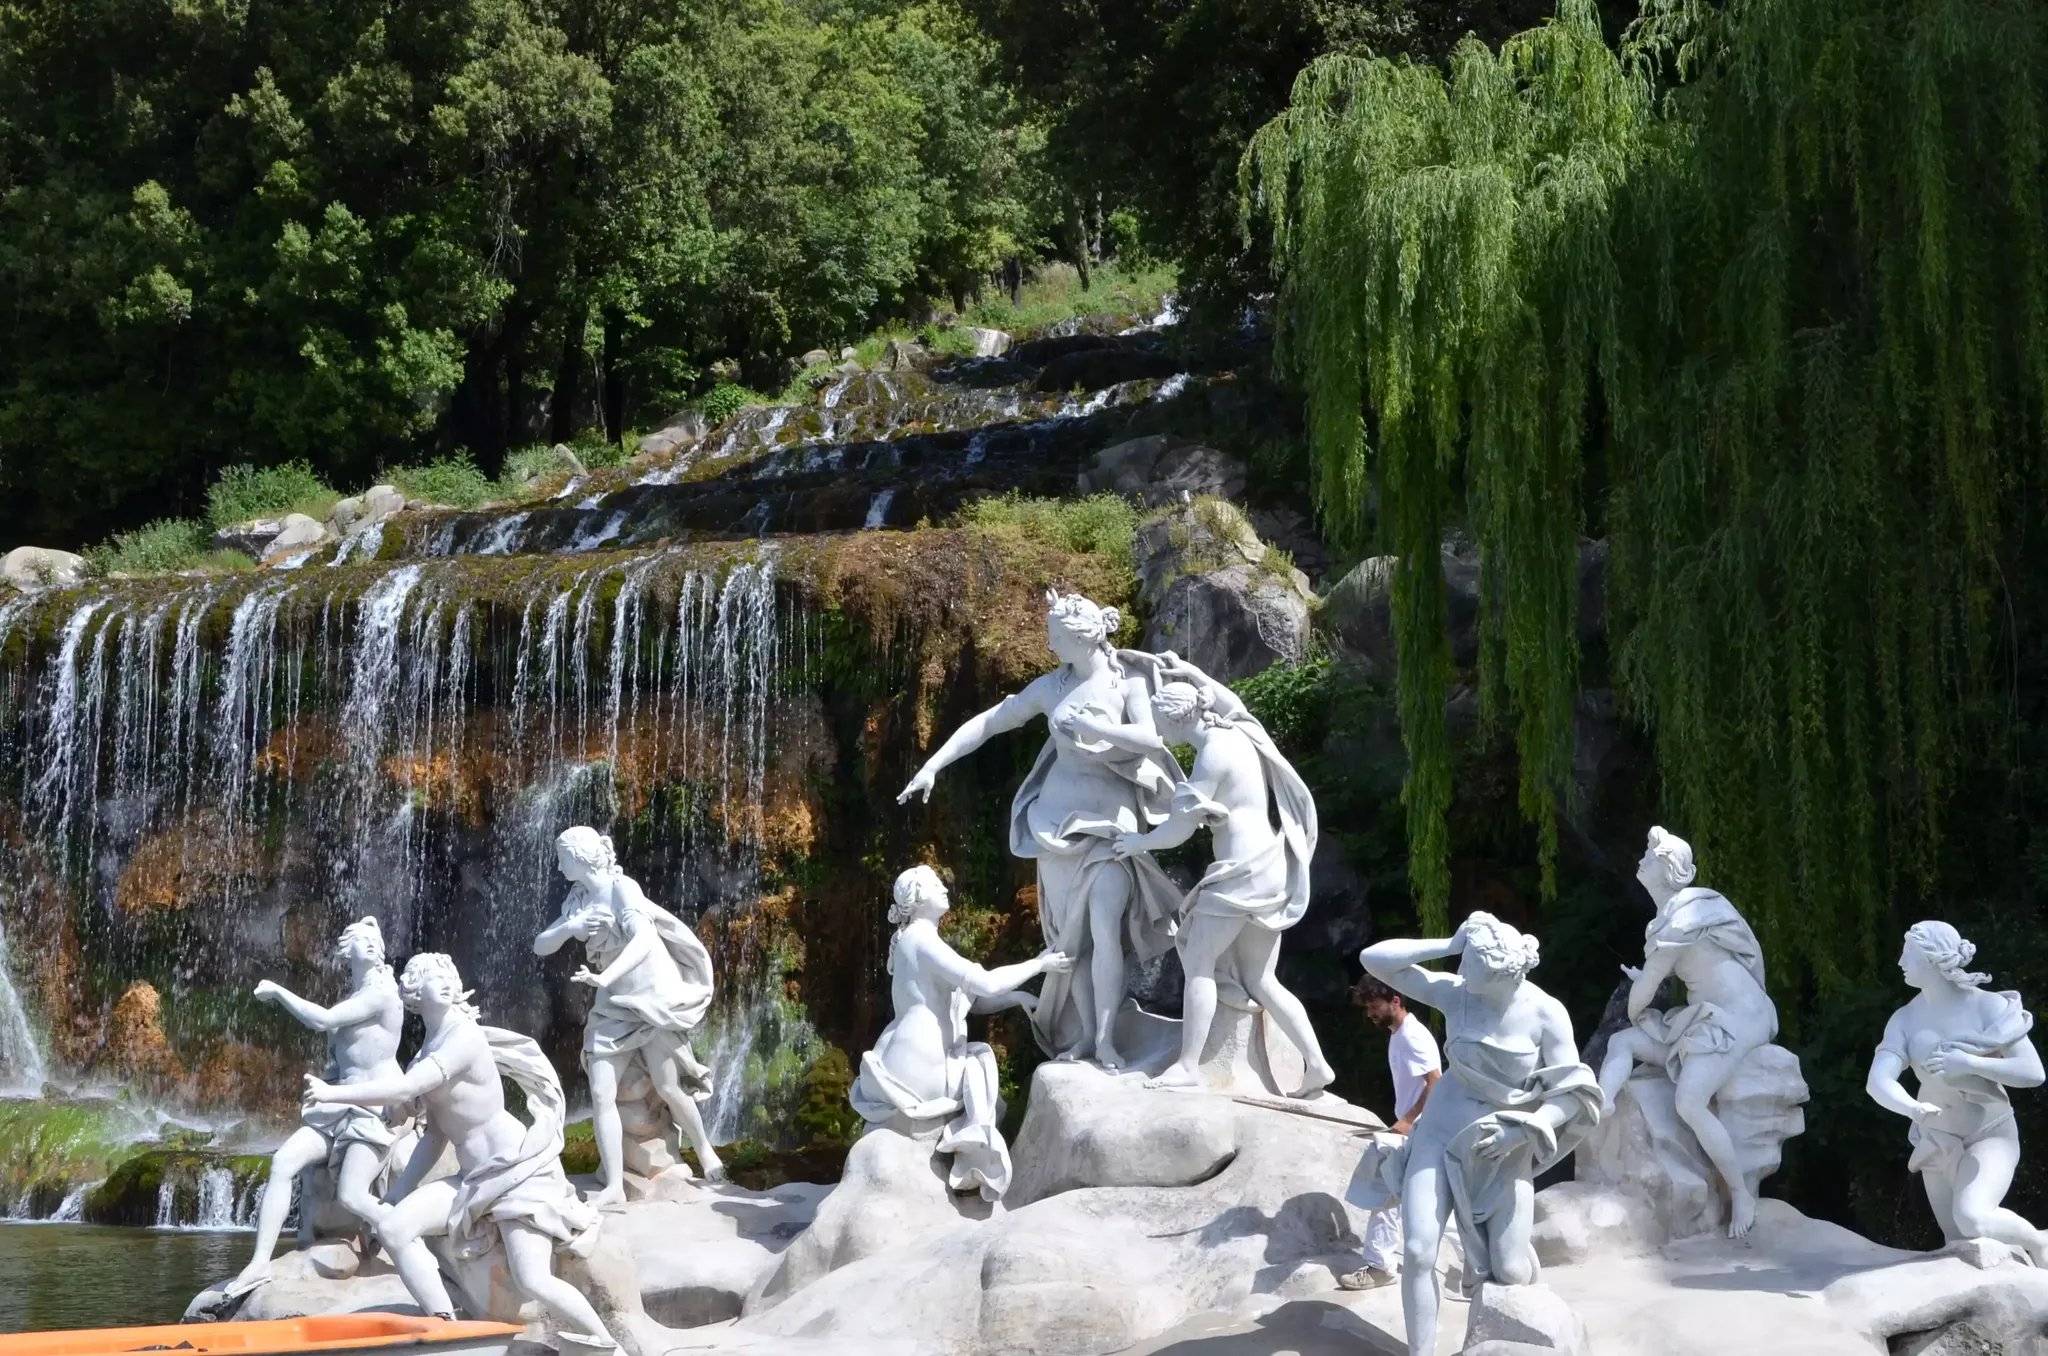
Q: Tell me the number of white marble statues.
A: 9